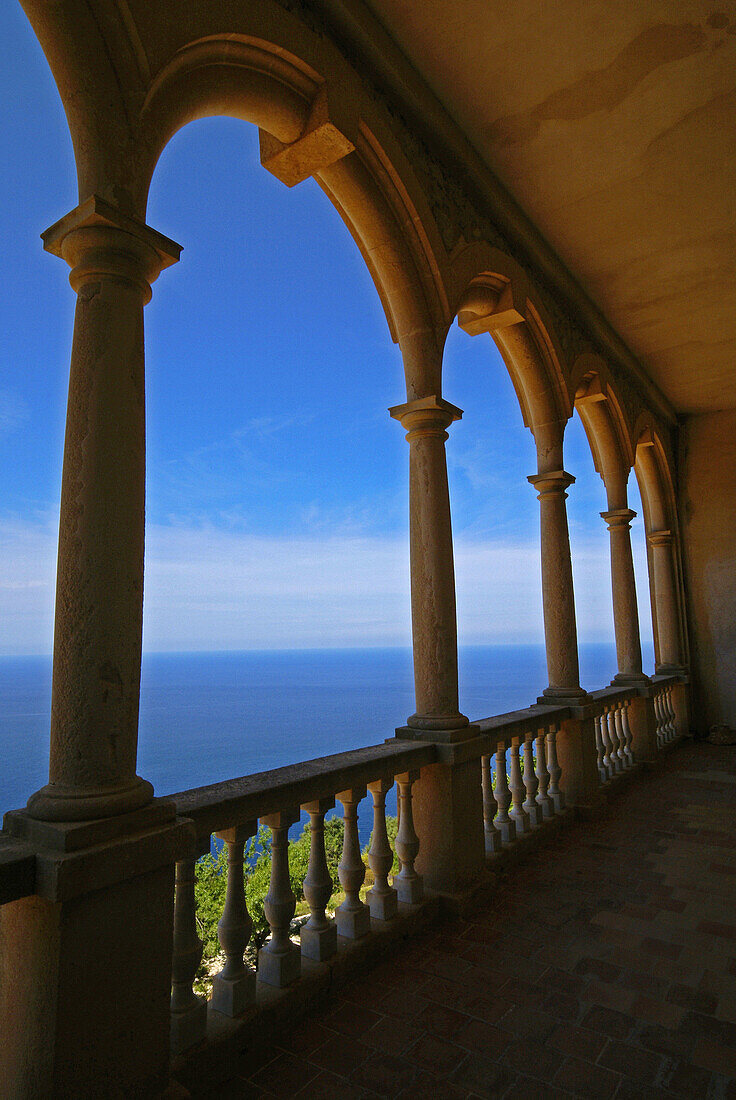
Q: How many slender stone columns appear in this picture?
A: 5